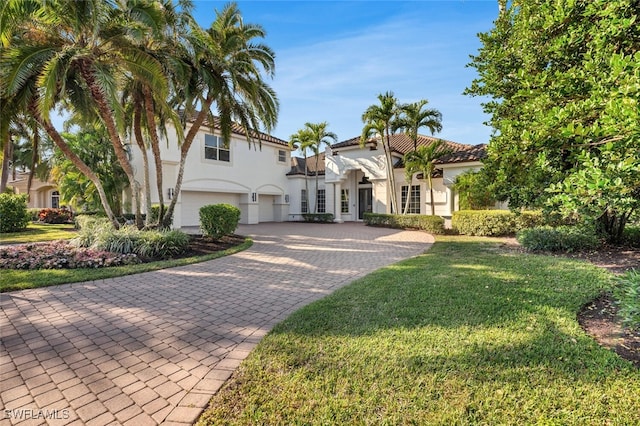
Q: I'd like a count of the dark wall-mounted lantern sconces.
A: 3